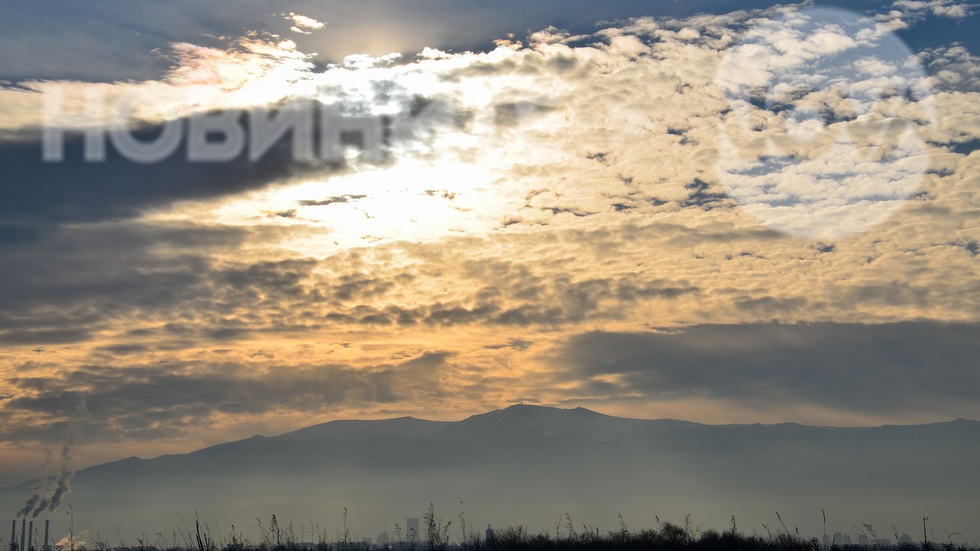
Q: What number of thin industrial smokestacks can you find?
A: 4